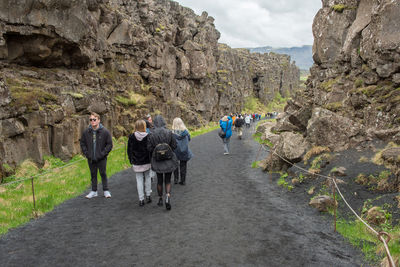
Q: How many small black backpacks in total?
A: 1